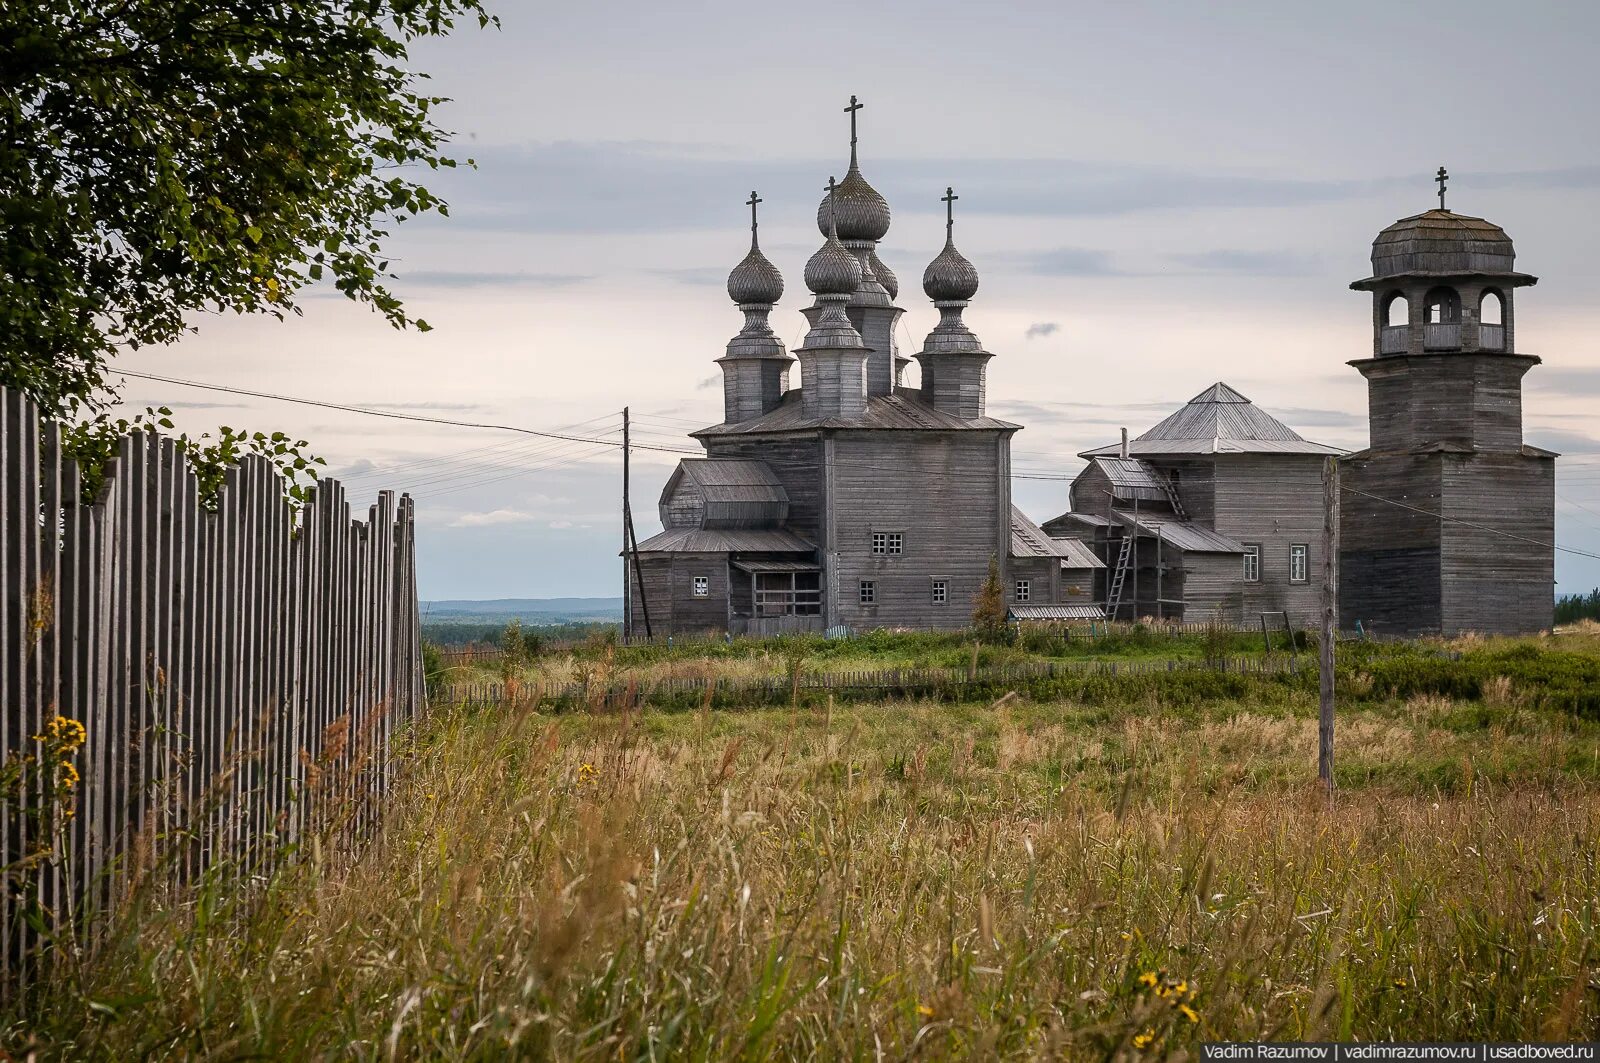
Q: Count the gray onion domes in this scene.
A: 5